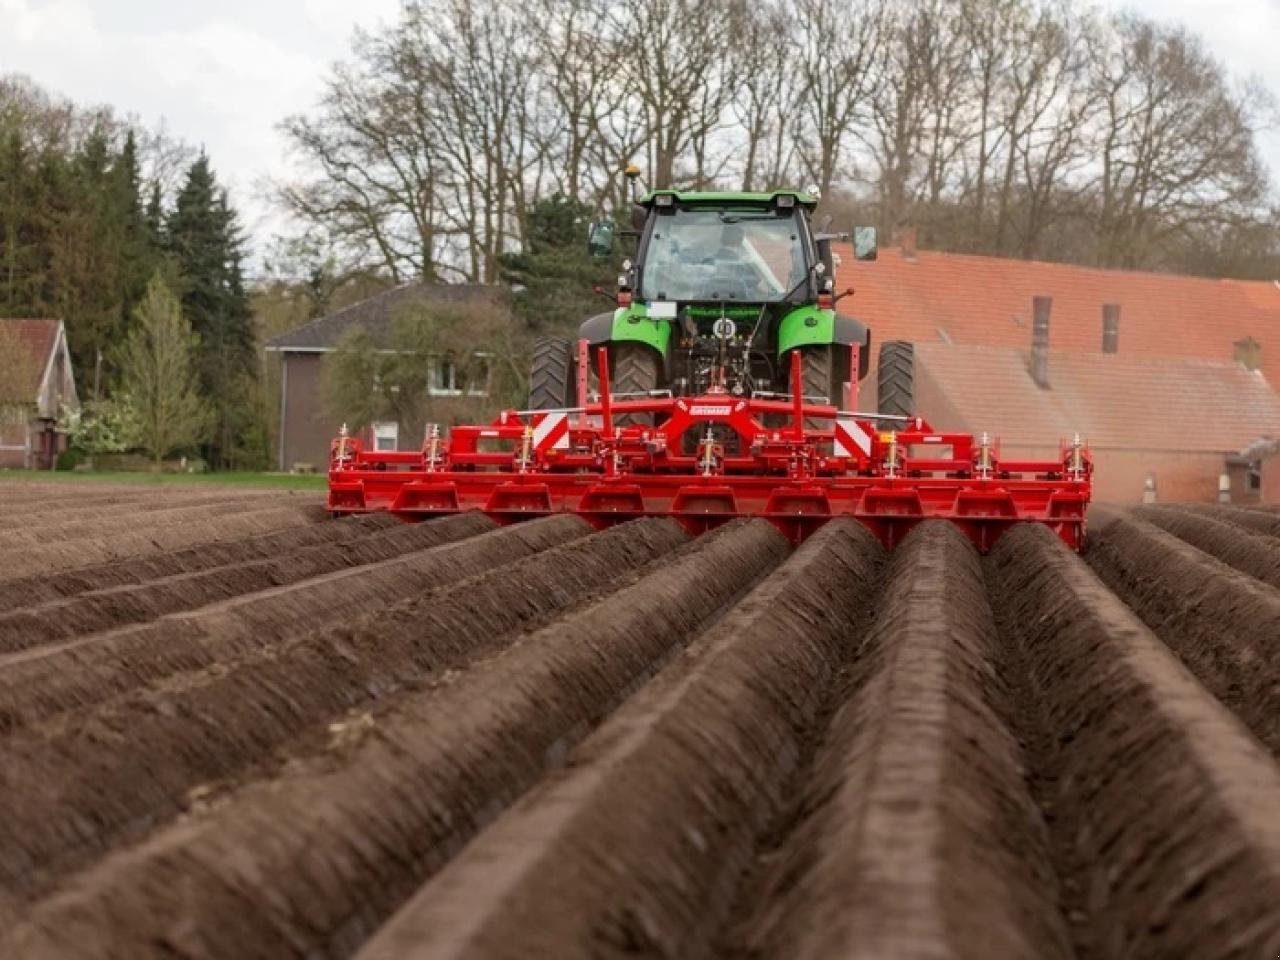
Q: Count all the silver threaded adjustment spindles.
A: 7